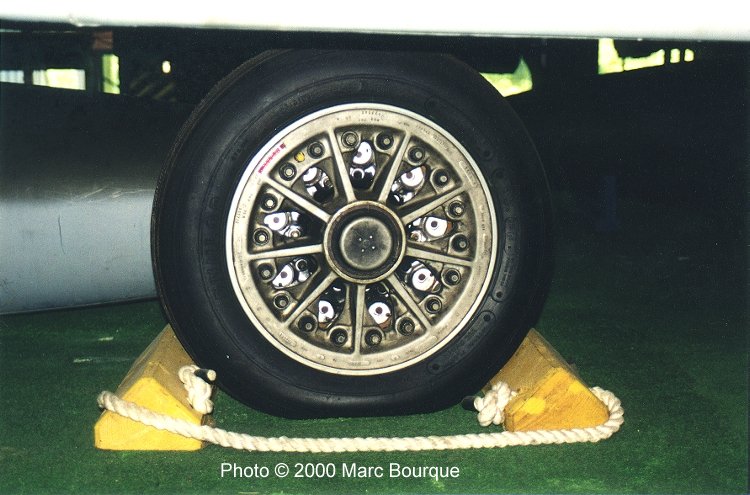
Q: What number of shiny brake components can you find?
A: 9